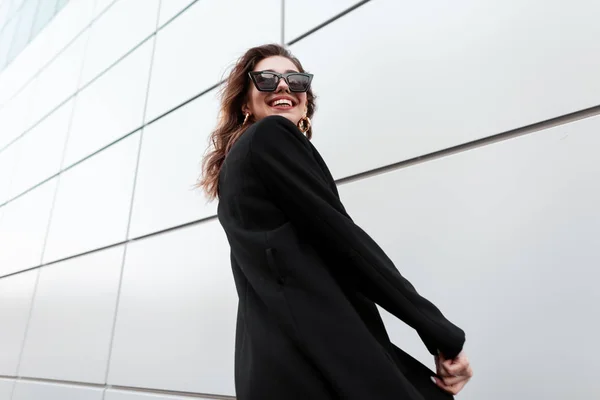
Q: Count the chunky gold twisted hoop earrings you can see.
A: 2